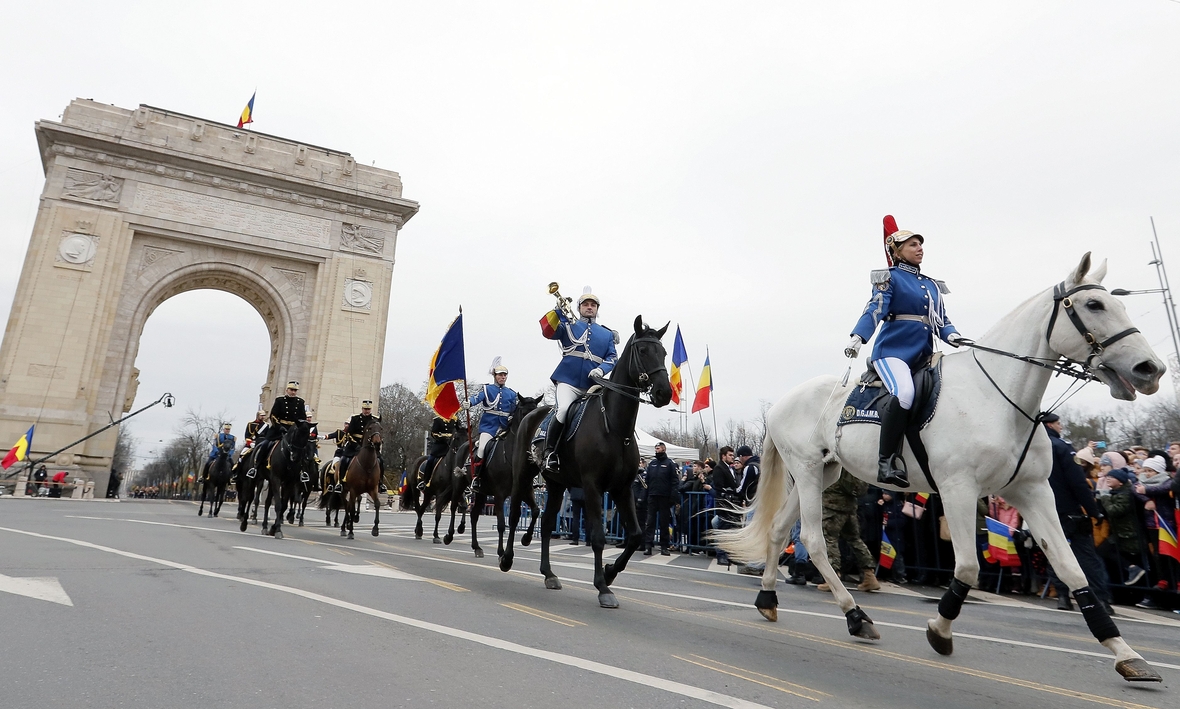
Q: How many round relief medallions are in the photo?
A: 2